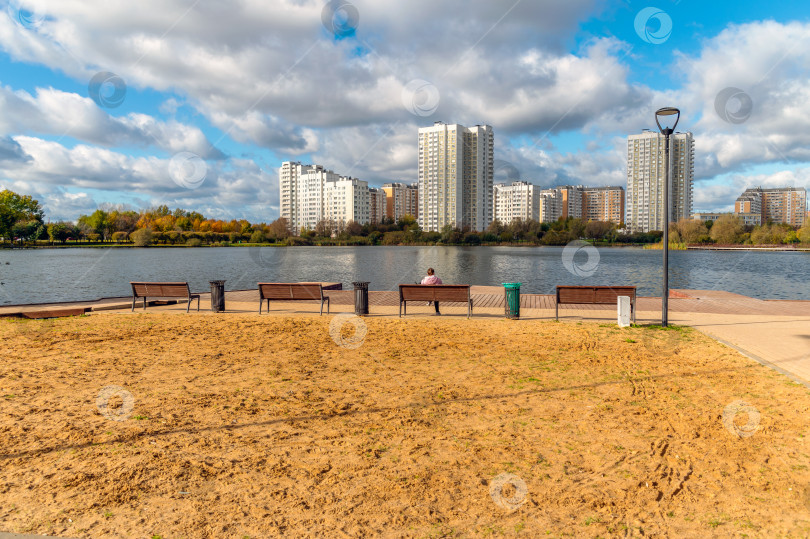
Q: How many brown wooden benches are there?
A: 4